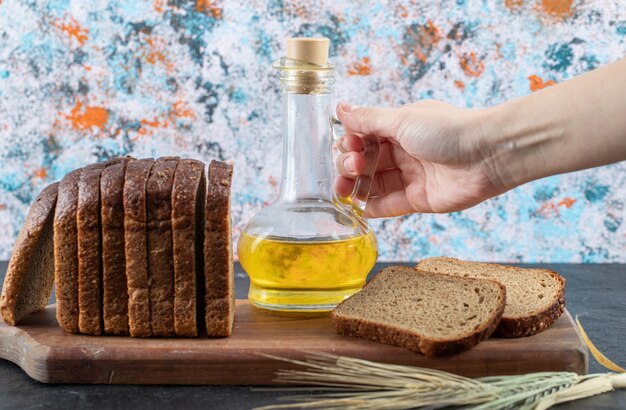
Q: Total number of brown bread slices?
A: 10